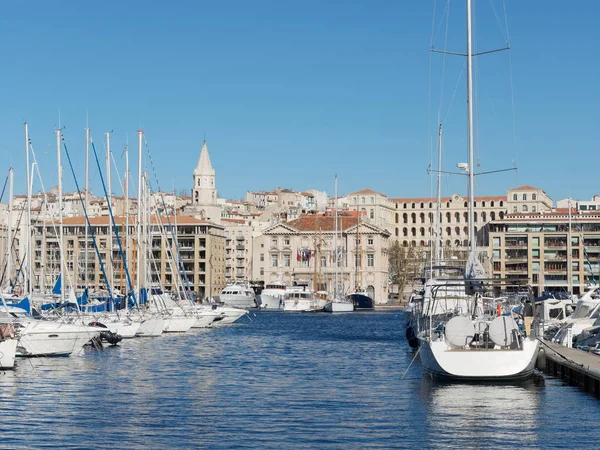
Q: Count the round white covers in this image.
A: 2